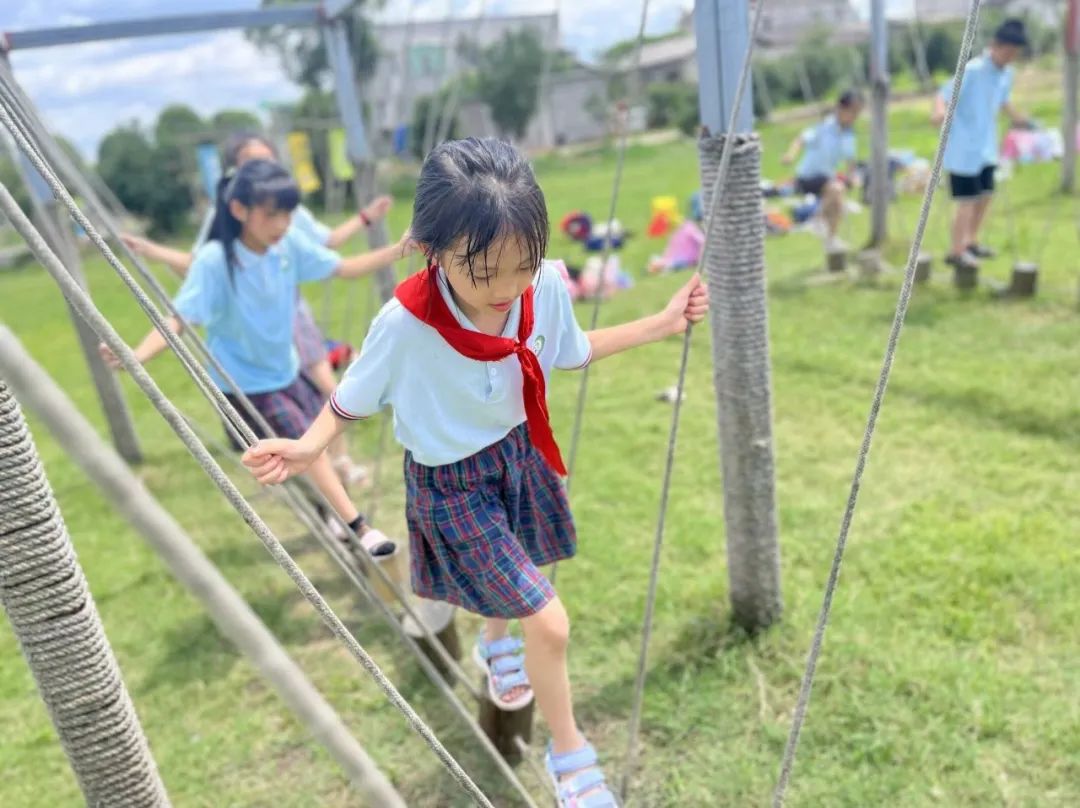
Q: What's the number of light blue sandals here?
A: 2